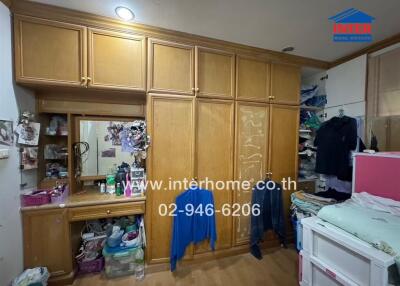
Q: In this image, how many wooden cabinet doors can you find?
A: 11